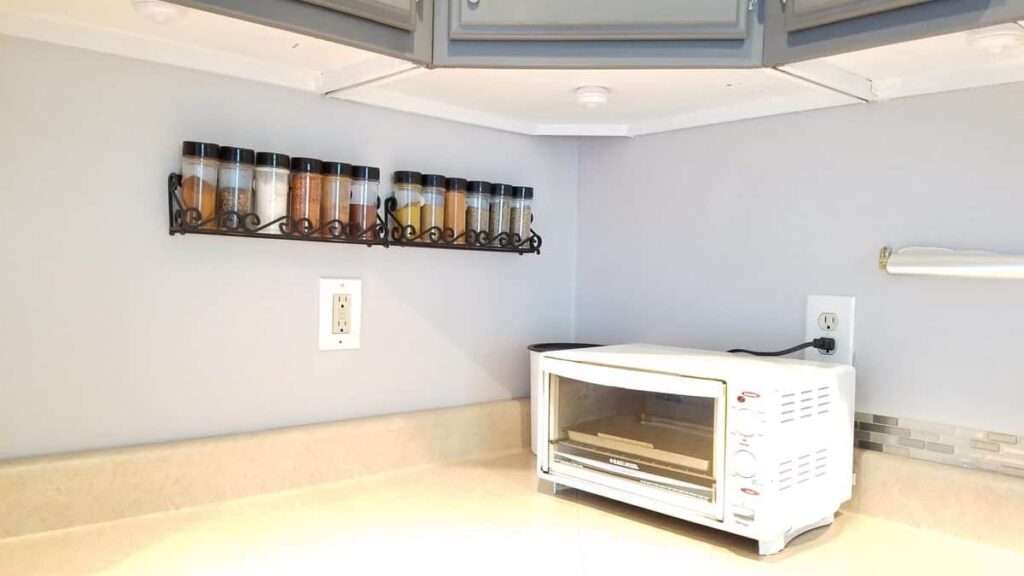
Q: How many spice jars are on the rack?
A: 12